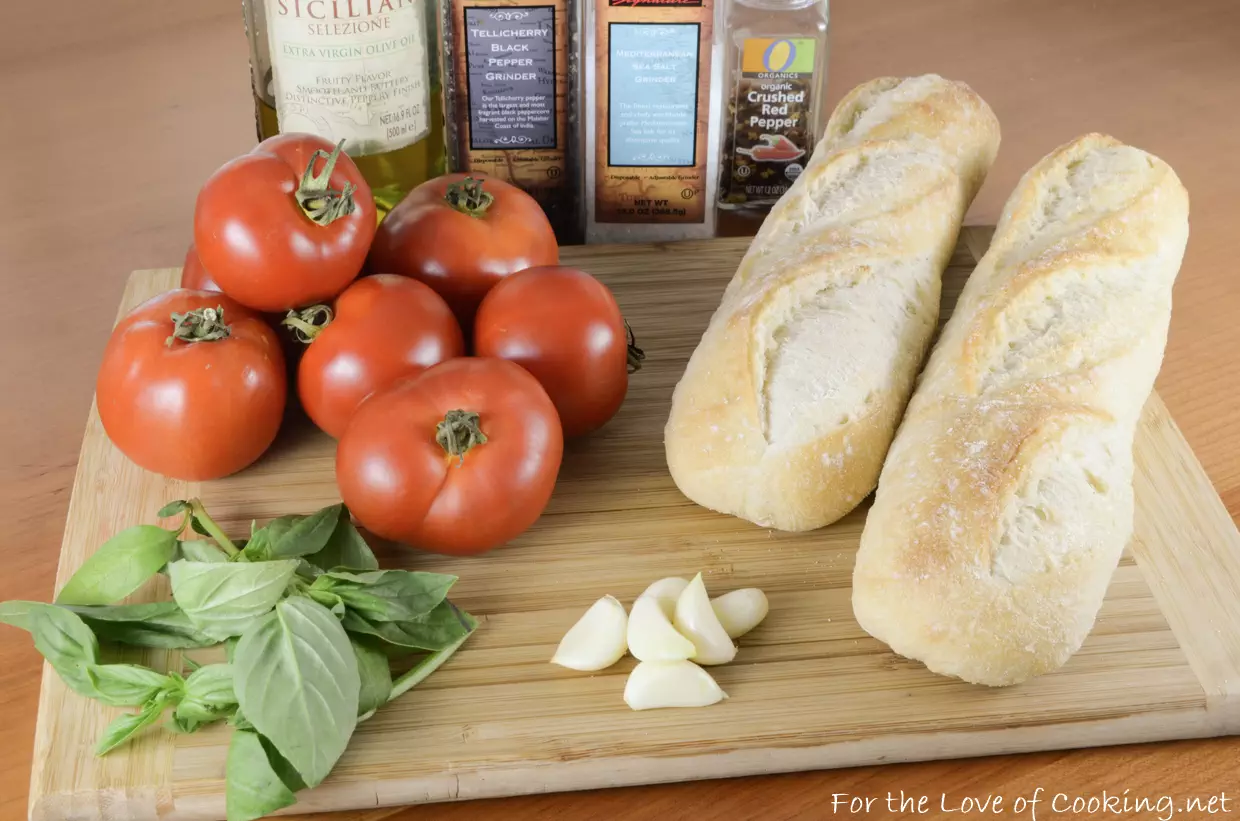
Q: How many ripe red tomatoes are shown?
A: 7